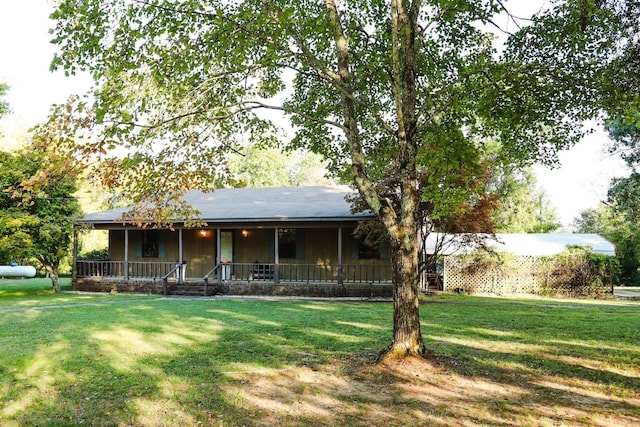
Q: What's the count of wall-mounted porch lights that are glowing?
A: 2